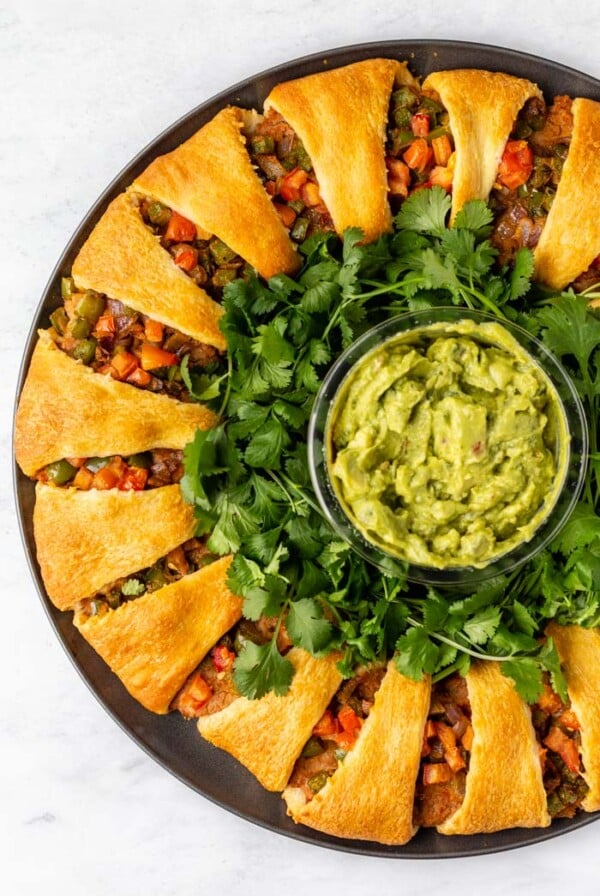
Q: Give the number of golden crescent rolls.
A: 12